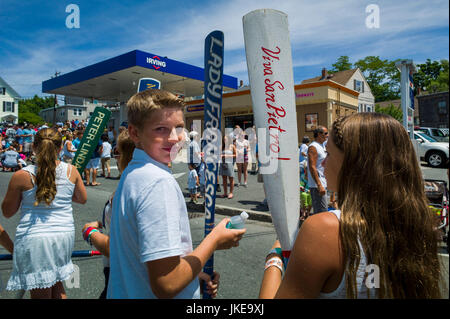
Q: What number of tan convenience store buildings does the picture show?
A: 1